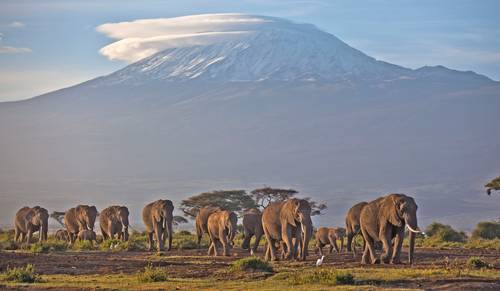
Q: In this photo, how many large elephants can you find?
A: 10